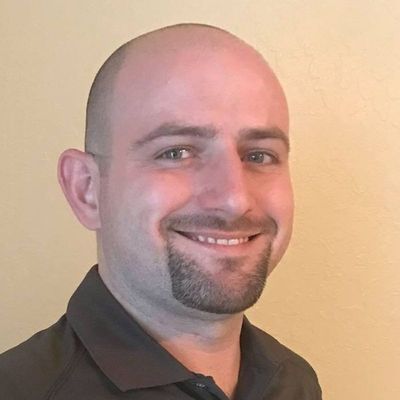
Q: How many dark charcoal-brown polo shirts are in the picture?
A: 1